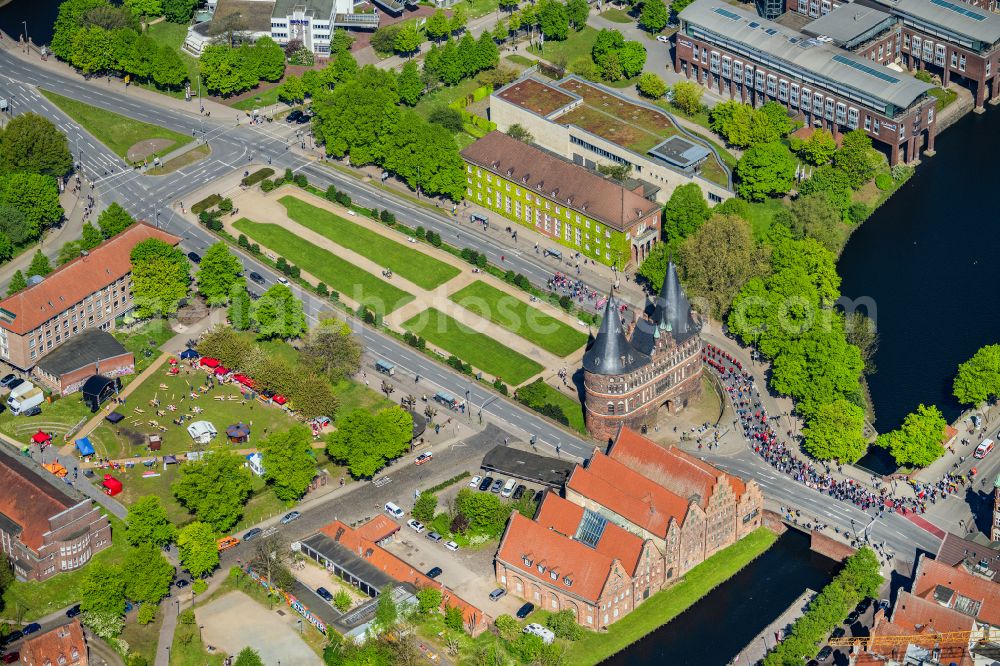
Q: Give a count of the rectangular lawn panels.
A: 4